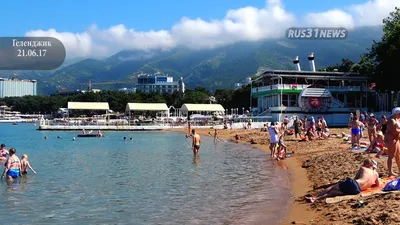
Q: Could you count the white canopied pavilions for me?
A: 3